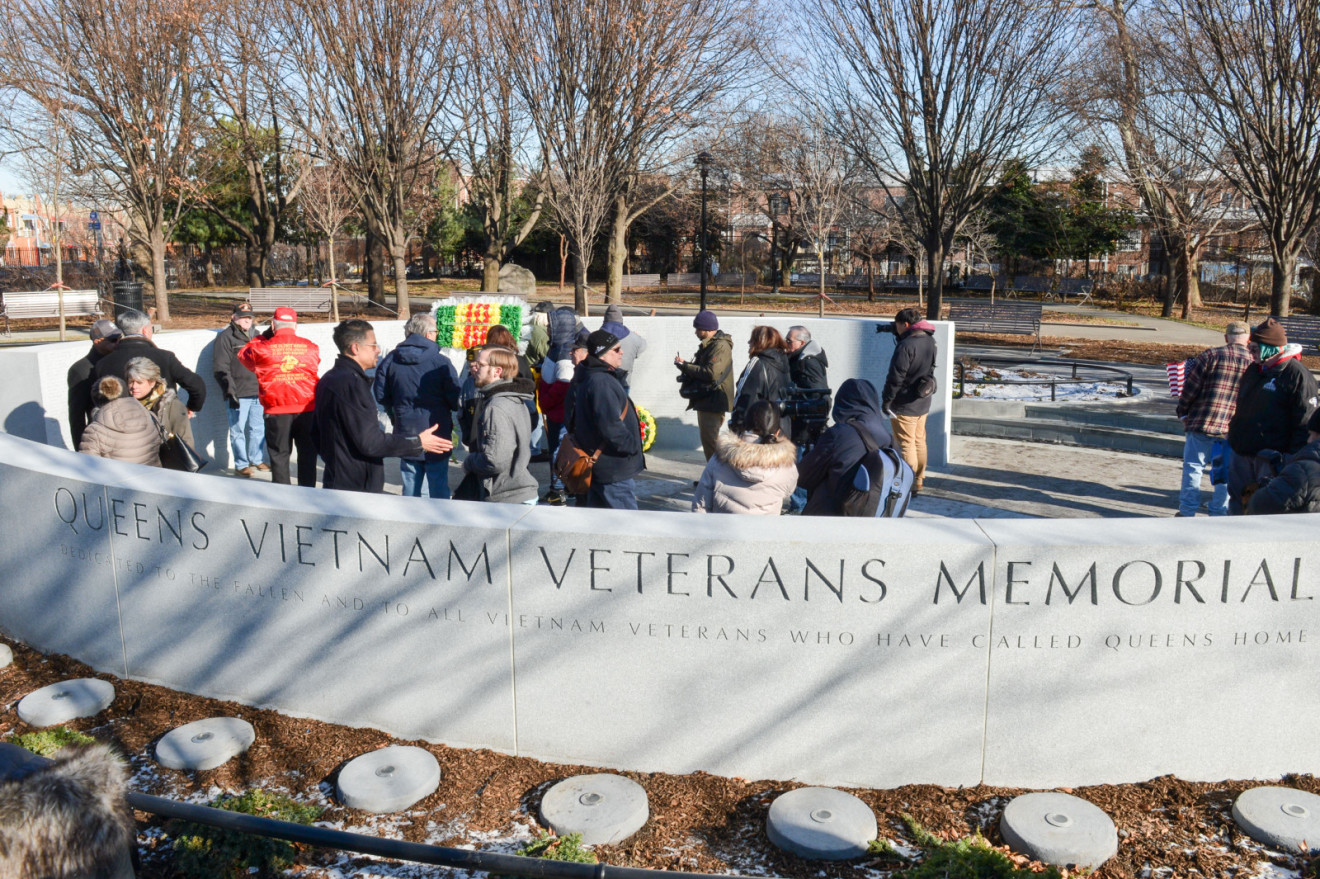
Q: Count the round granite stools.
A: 8